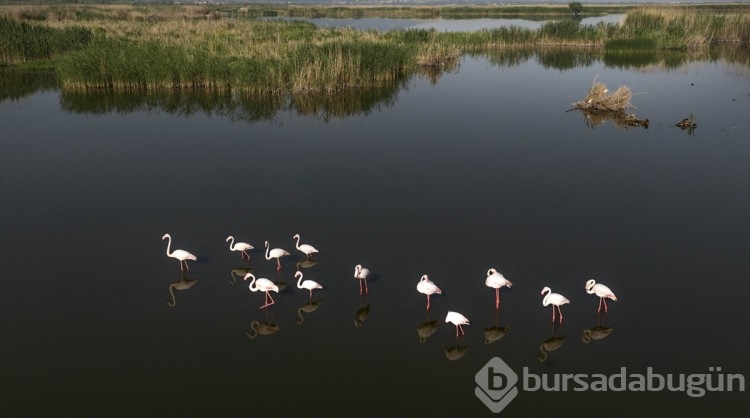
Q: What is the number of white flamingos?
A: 12